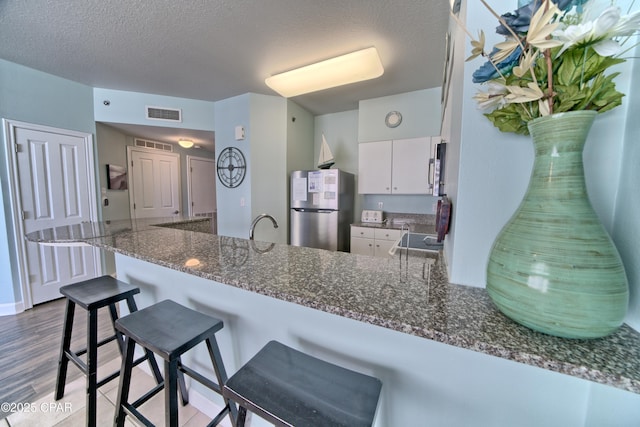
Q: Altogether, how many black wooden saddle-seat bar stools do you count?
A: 3